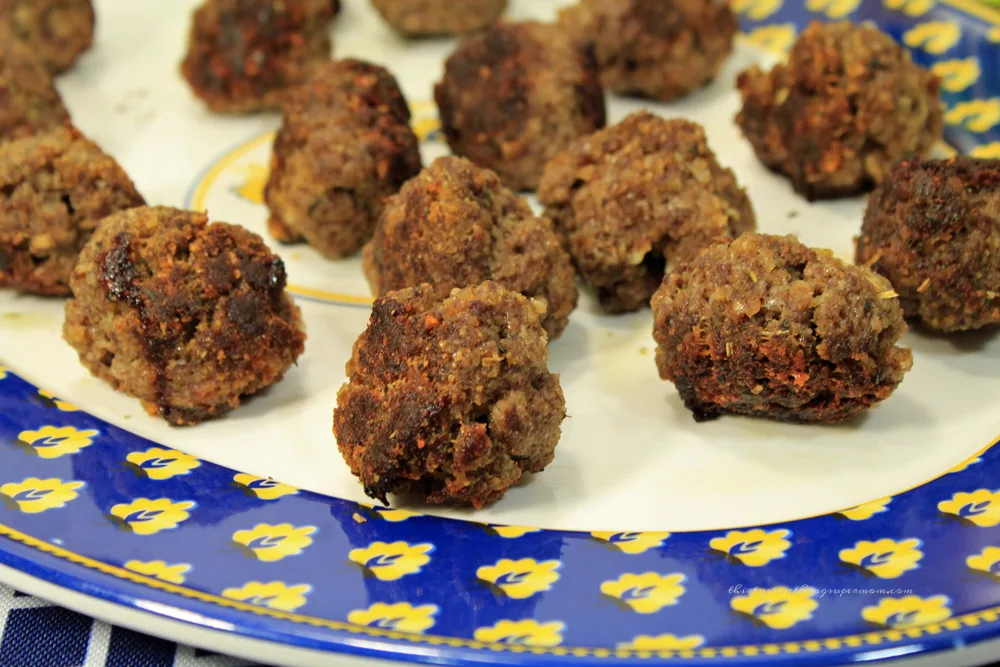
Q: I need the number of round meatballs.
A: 15